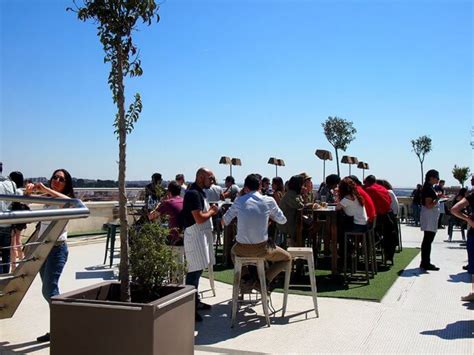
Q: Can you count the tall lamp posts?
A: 5